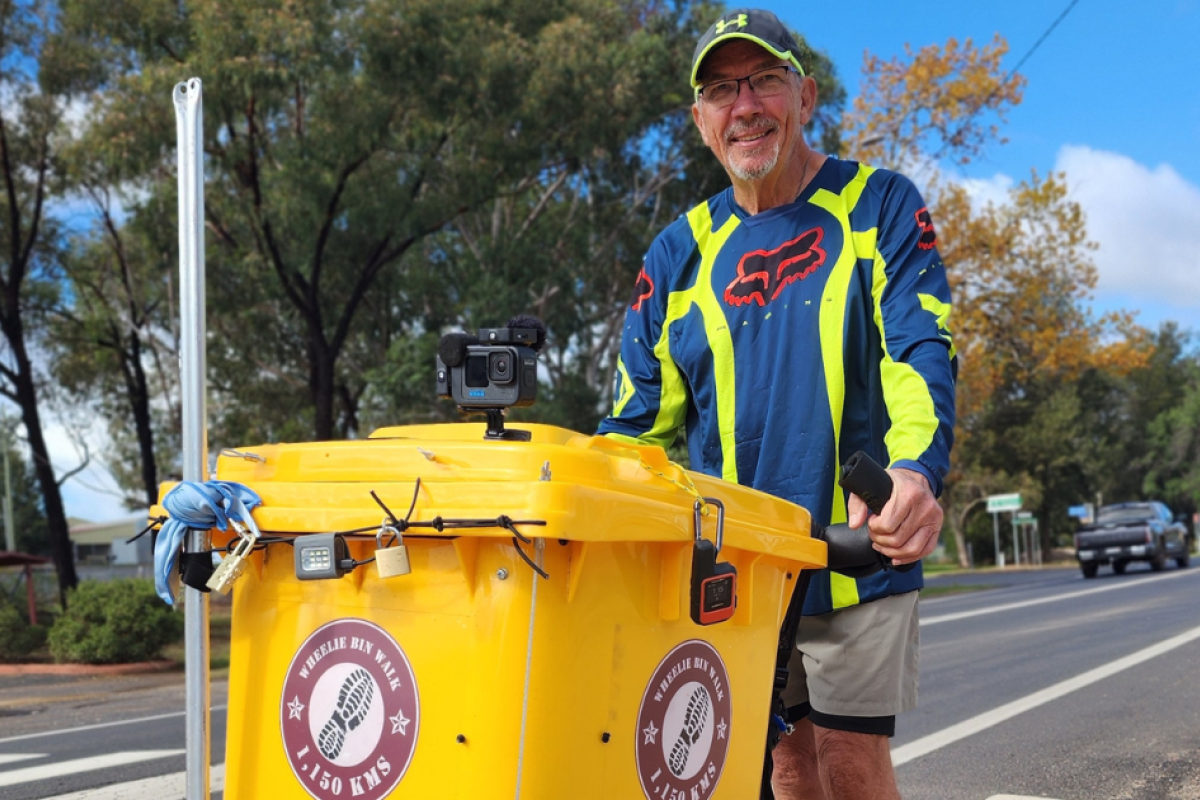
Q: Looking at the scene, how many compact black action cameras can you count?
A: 1